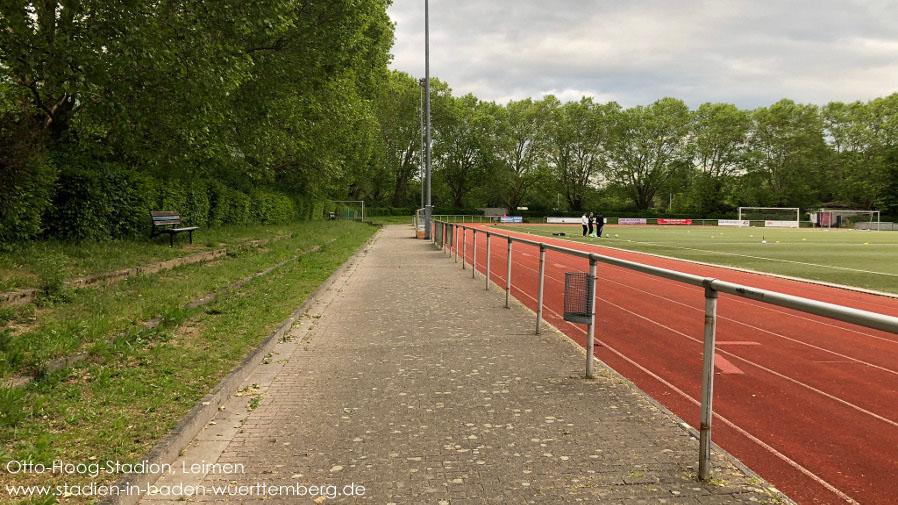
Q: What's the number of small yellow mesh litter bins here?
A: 0